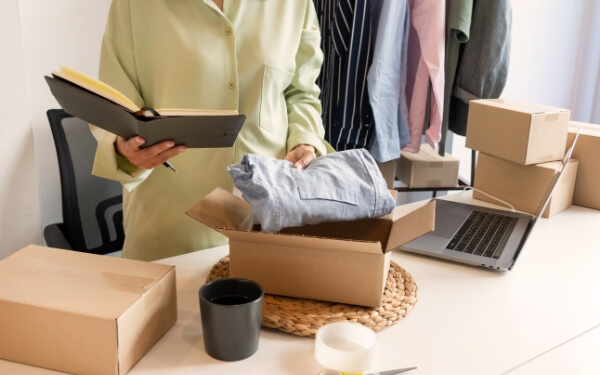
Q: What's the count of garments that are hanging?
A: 5